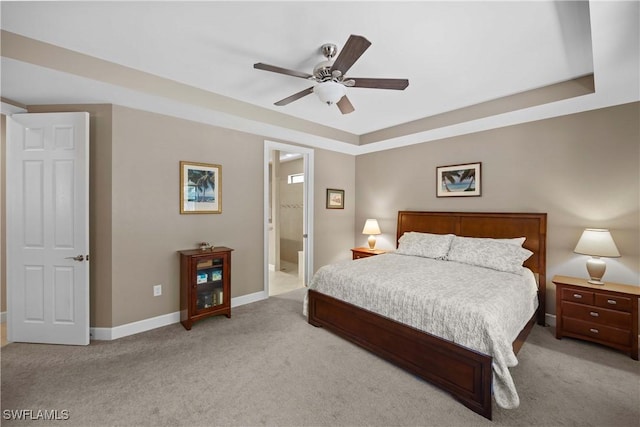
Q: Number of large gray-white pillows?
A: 2